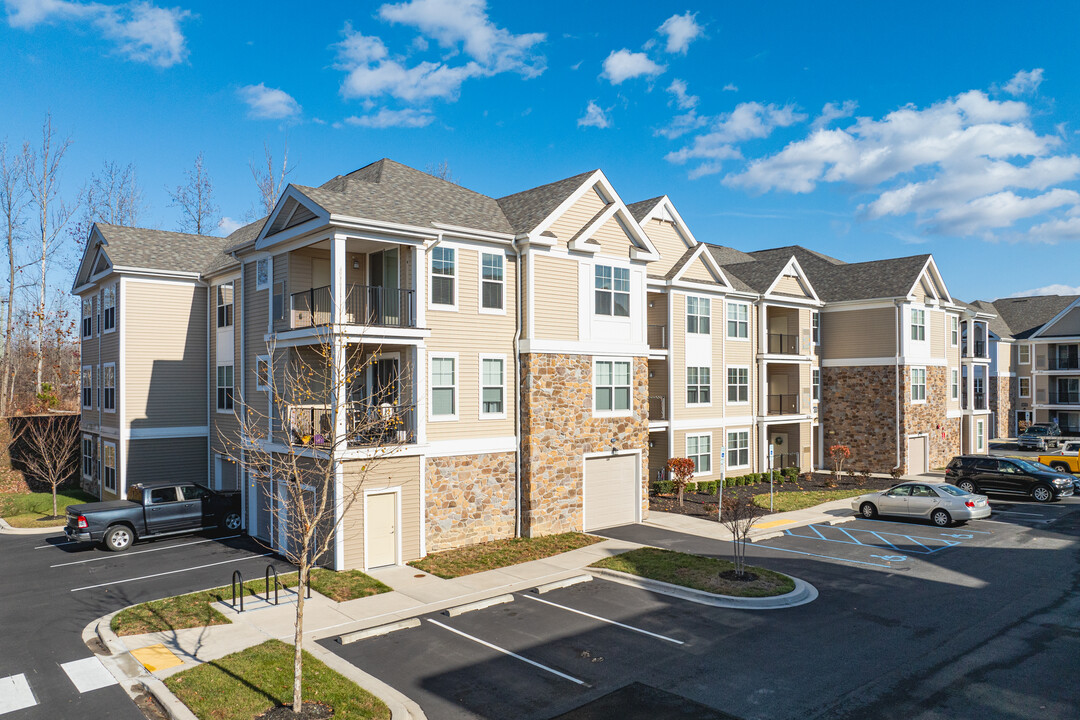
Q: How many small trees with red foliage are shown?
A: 2